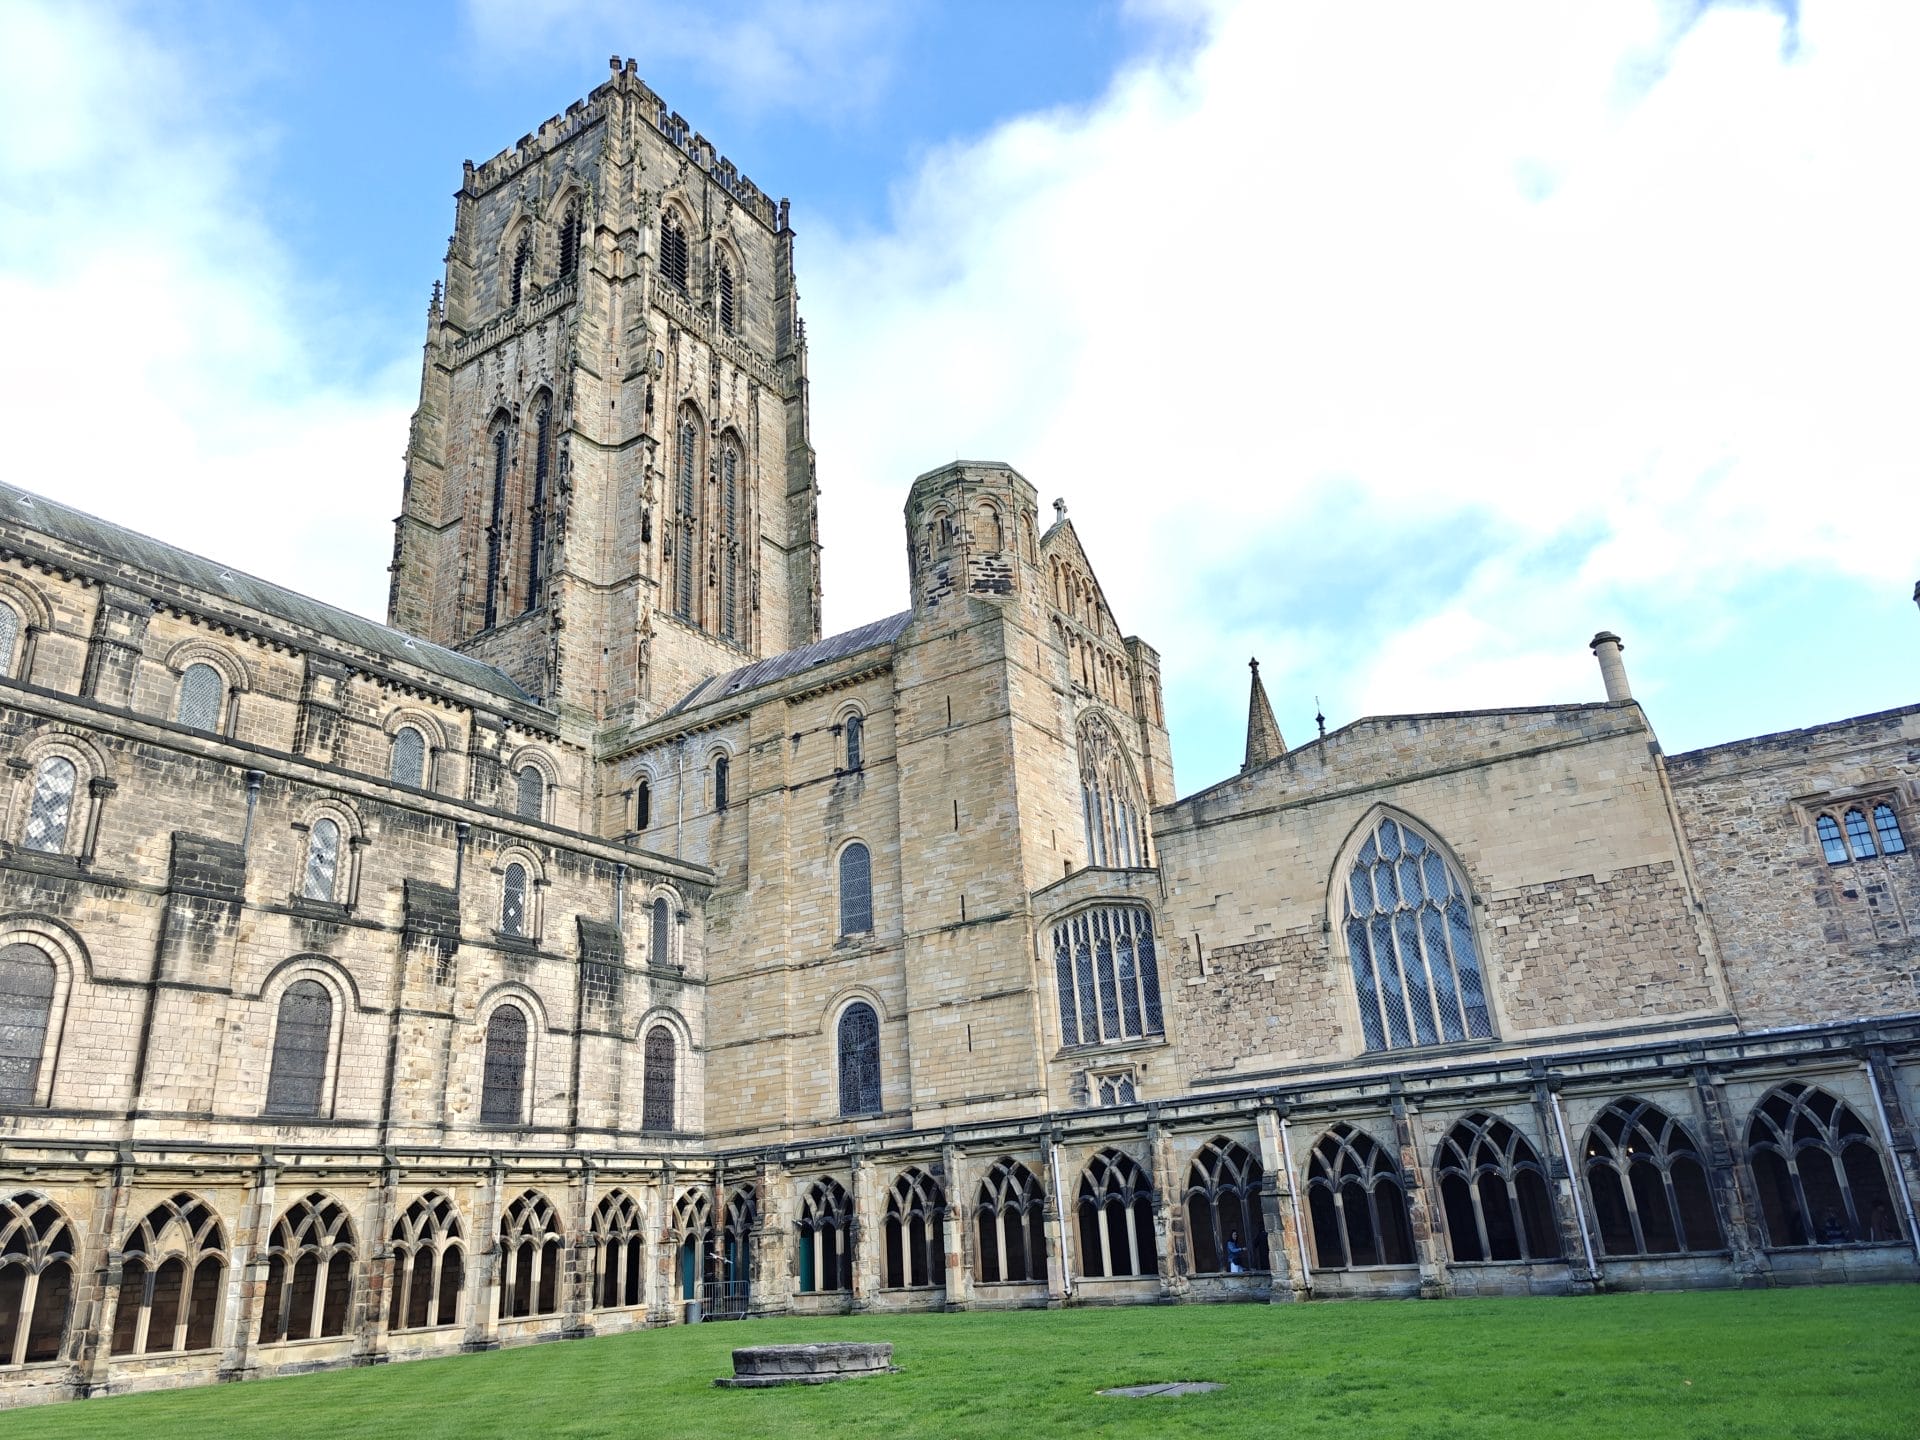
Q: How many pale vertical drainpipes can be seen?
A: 4